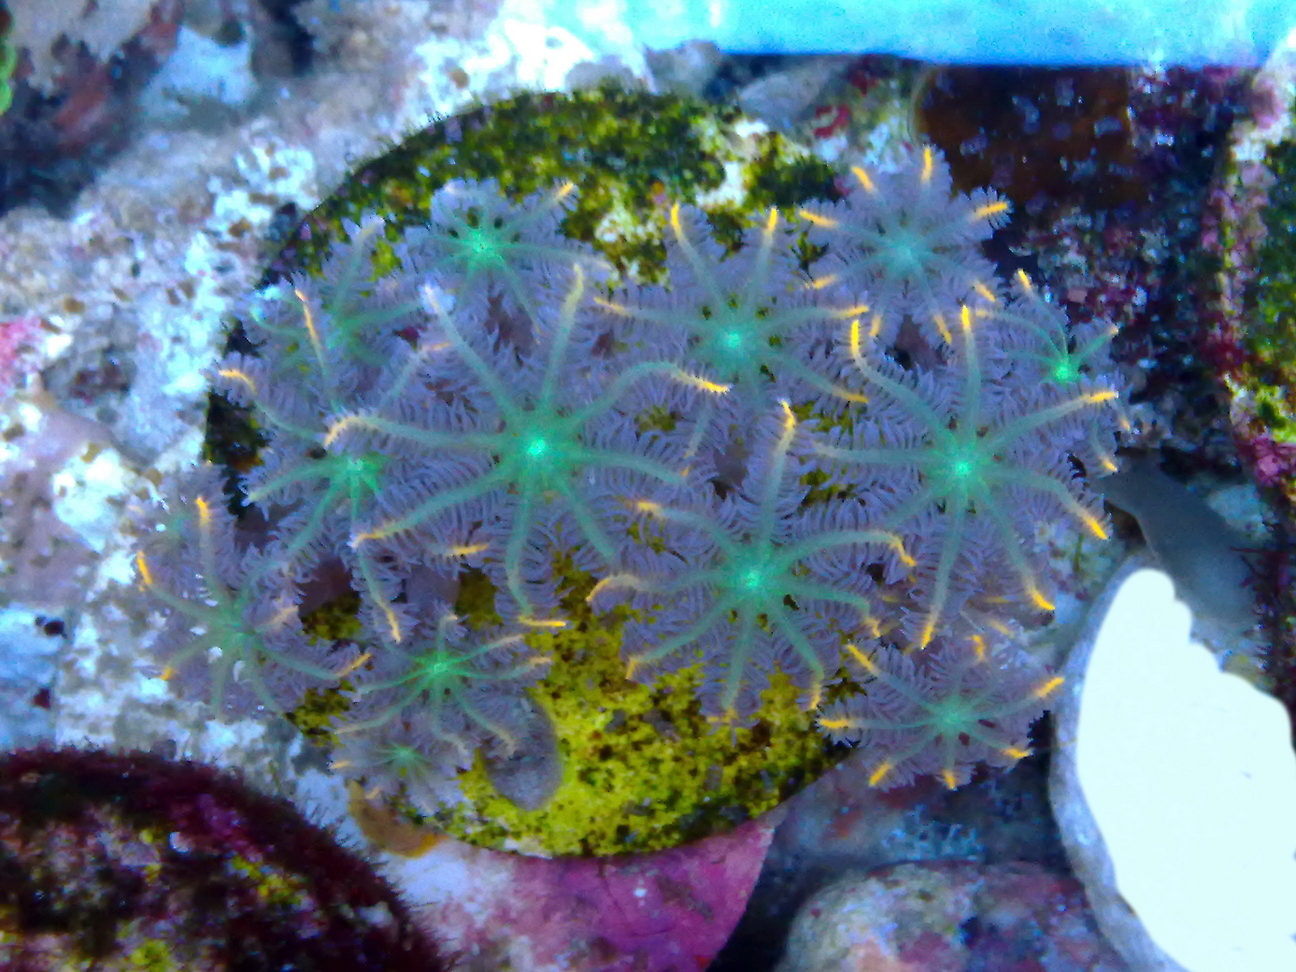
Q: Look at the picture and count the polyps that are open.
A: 13